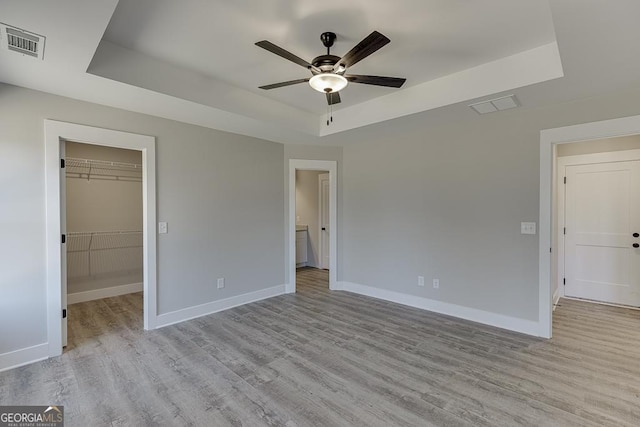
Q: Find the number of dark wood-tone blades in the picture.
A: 5